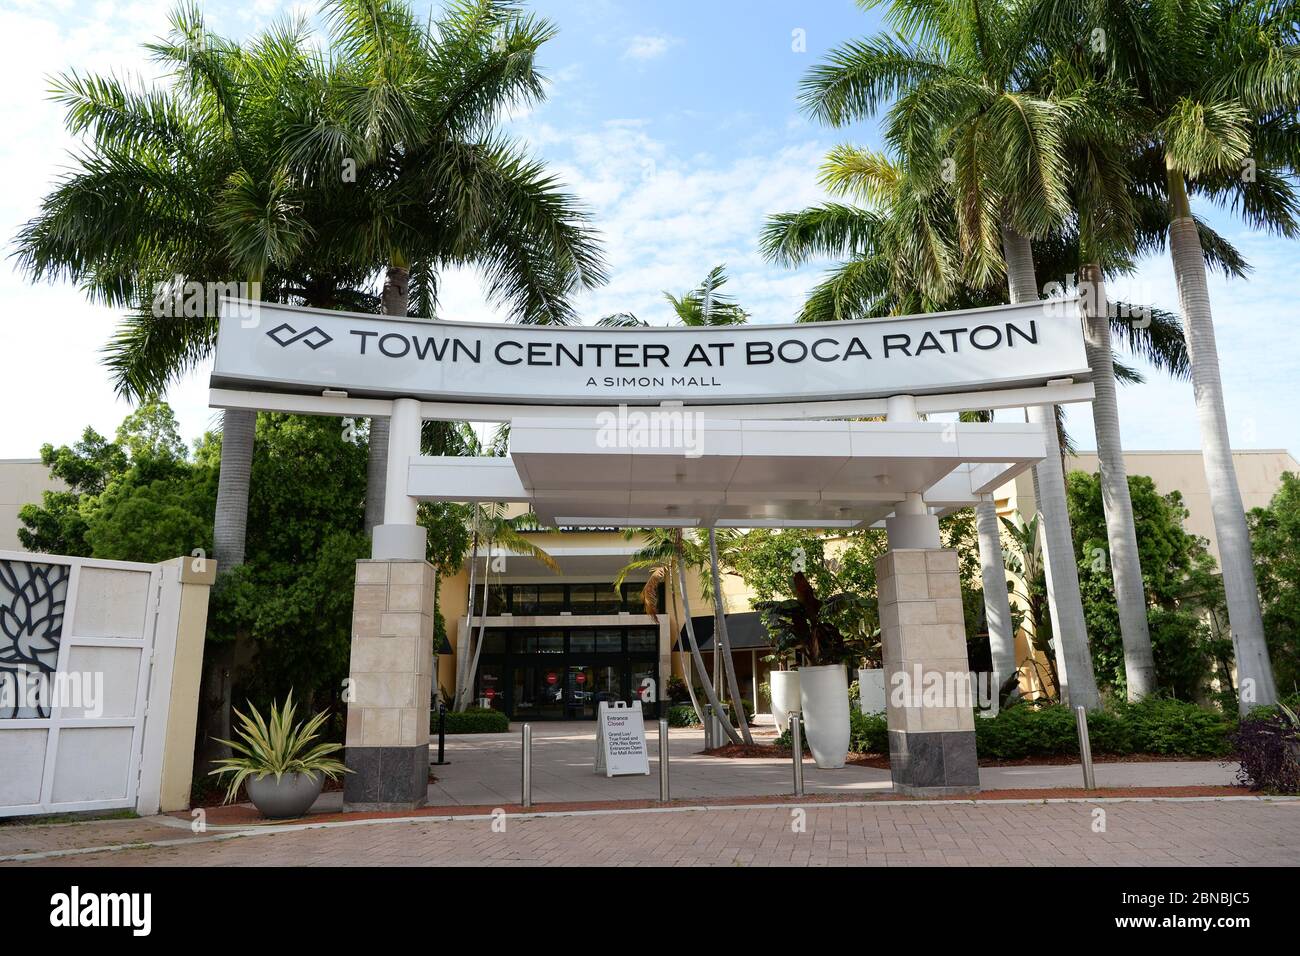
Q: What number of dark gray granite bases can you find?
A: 2